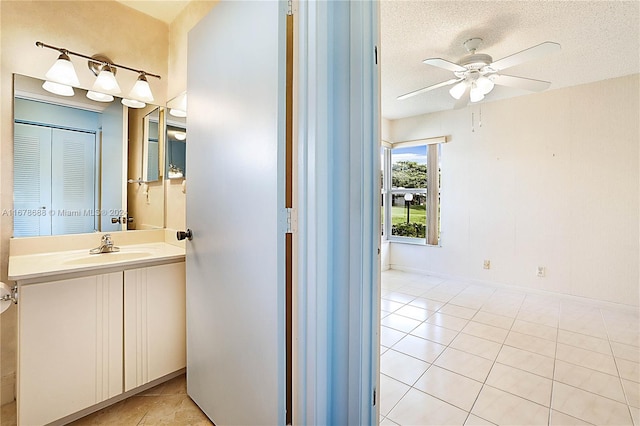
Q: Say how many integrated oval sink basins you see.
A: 1